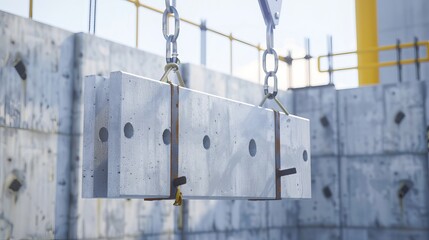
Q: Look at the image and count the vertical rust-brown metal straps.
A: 2